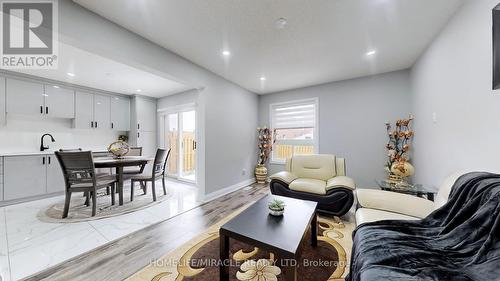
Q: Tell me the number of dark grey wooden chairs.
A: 4